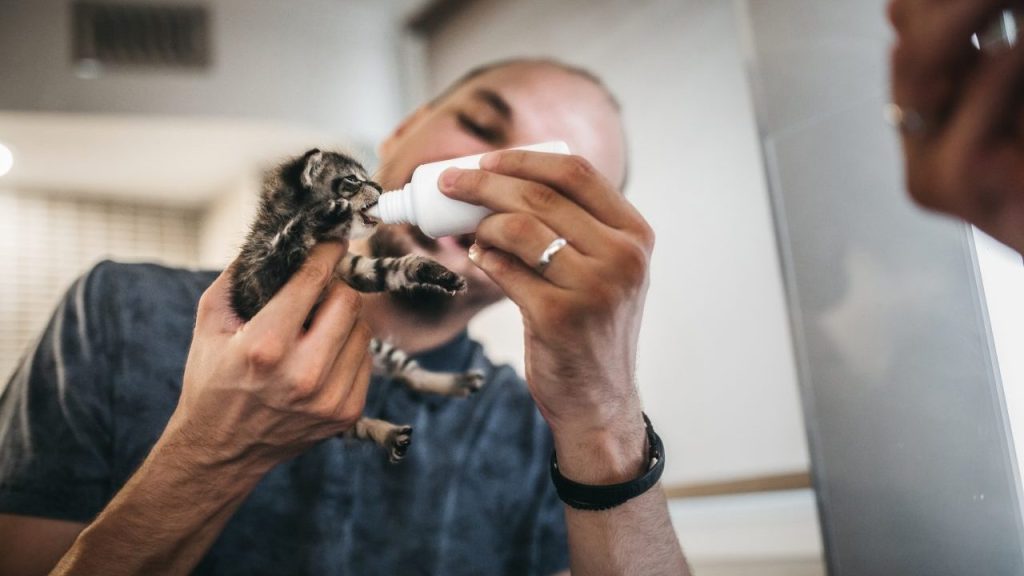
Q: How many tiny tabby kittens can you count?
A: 1